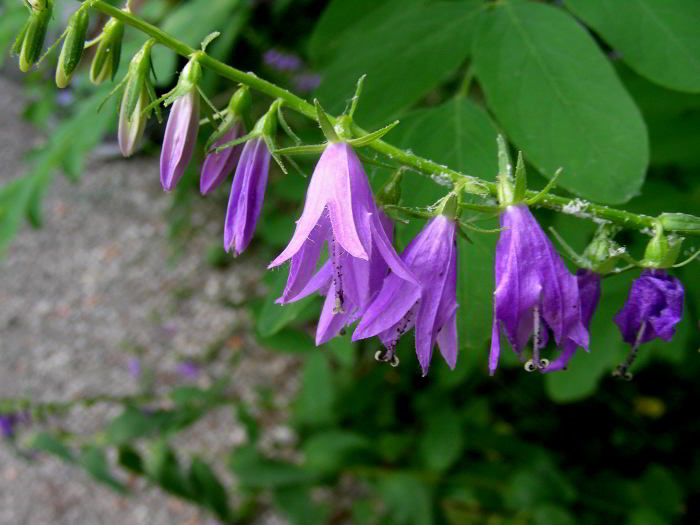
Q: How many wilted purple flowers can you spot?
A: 1